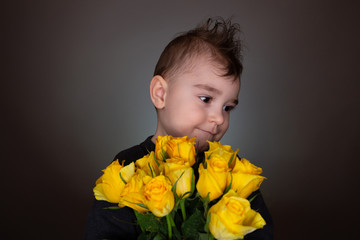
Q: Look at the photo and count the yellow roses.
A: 11